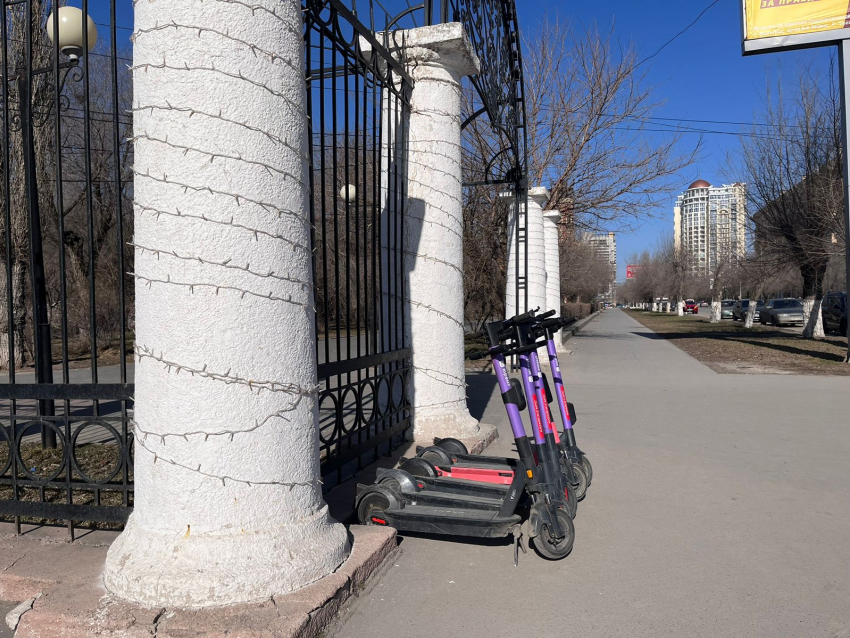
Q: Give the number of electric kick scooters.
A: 5